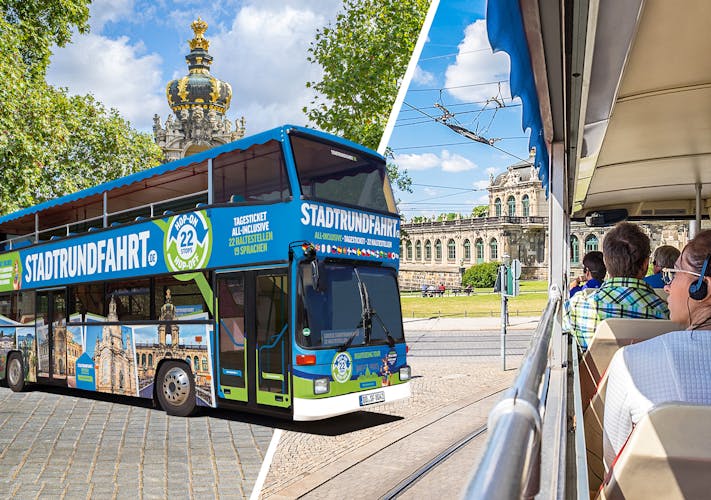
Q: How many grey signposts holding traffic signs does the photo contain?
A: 1